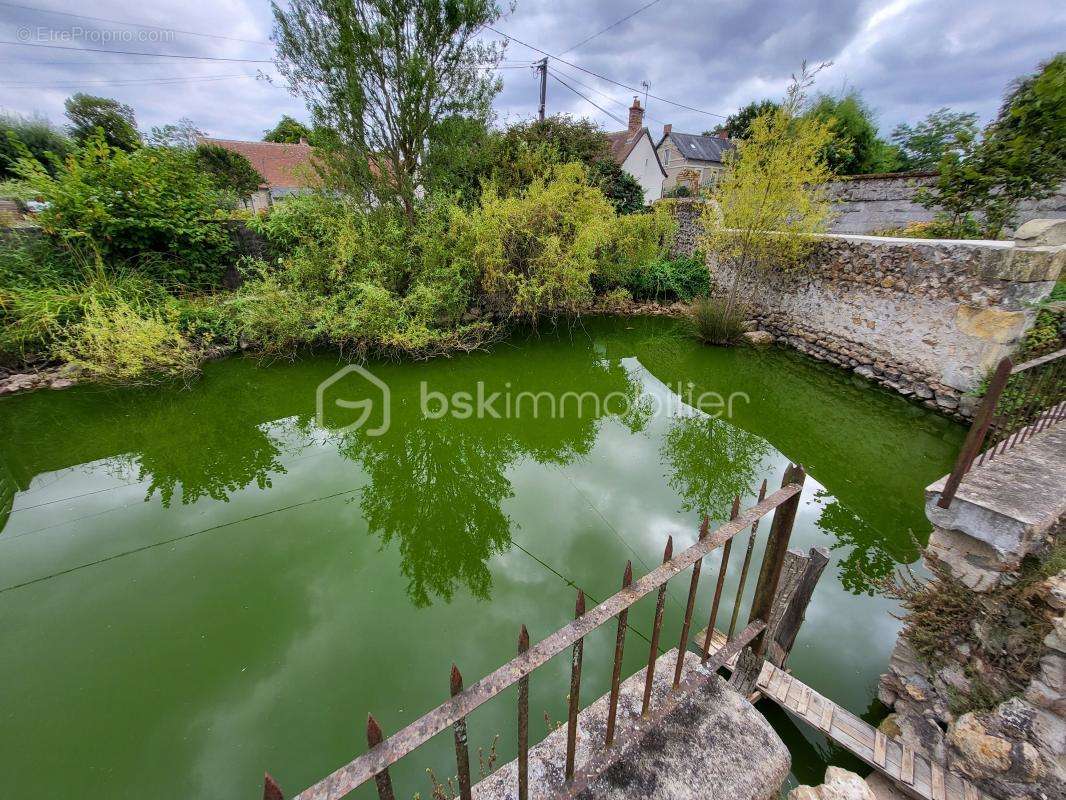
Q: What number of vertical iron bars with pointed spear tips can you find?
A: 10